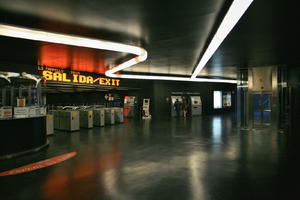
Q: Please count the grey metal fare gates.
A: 6